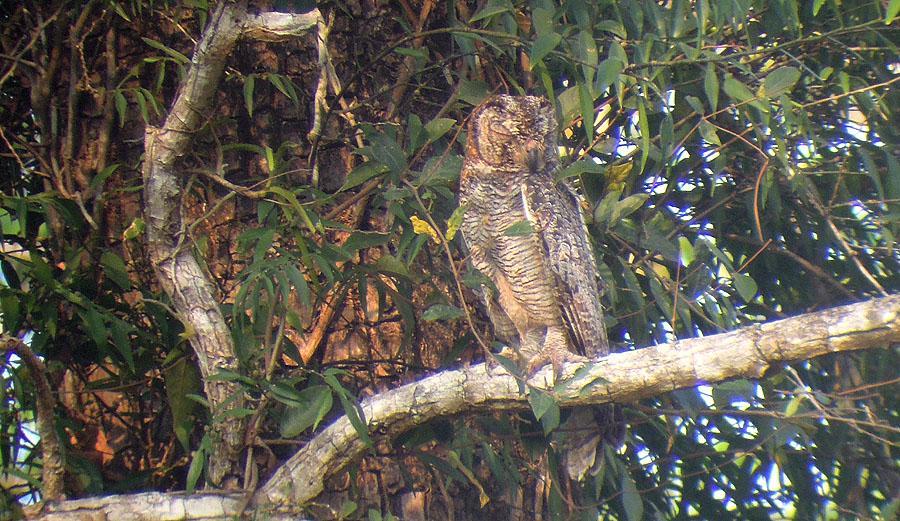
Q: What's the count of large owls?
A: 1